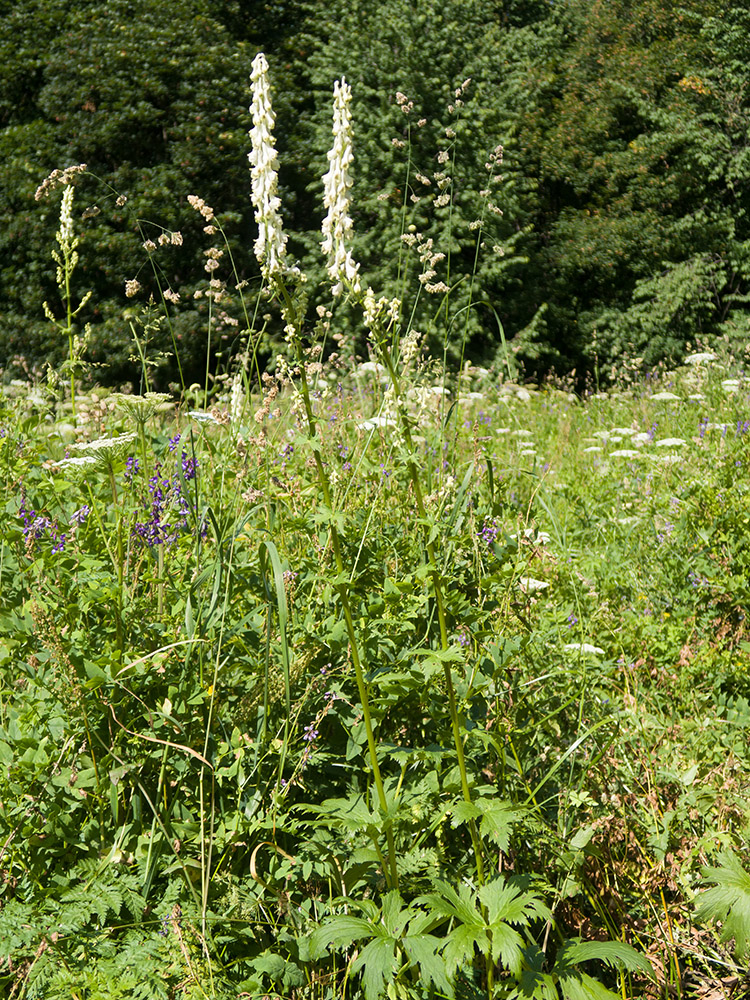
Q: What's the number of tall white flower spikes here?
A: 2